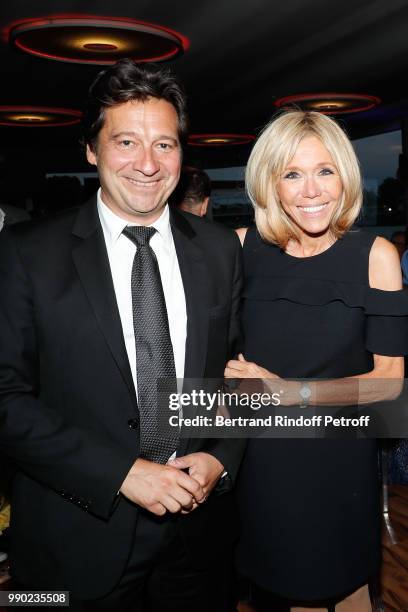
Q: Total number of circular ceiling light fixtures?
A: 4